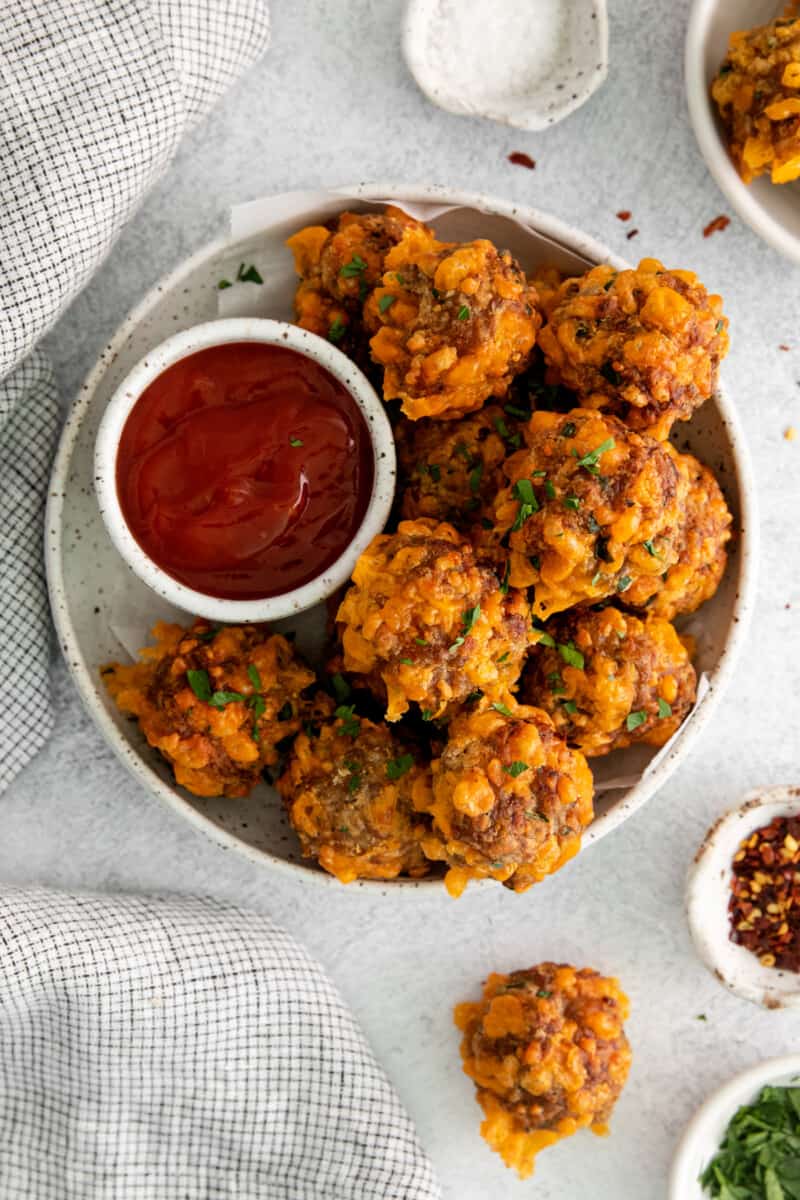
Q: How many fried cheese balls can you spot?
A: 13